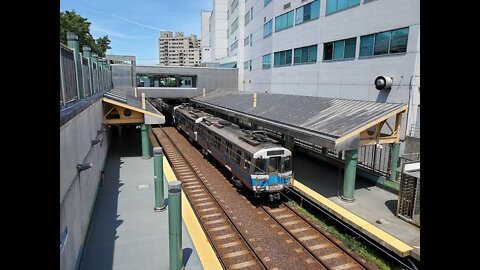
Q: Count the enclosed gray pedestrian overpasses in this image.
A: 1